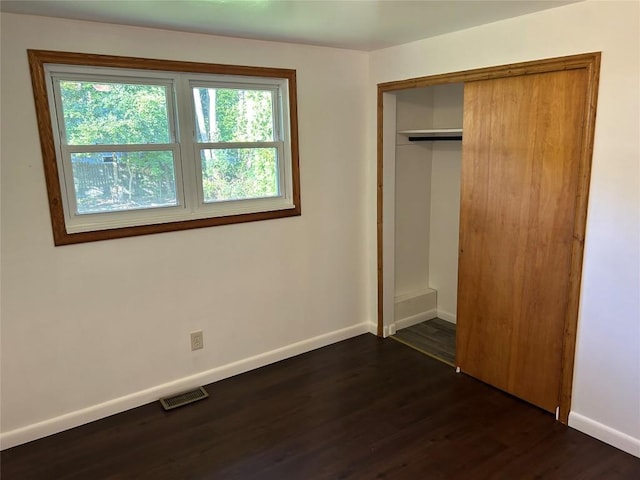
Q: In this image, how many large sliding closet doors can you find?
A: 1